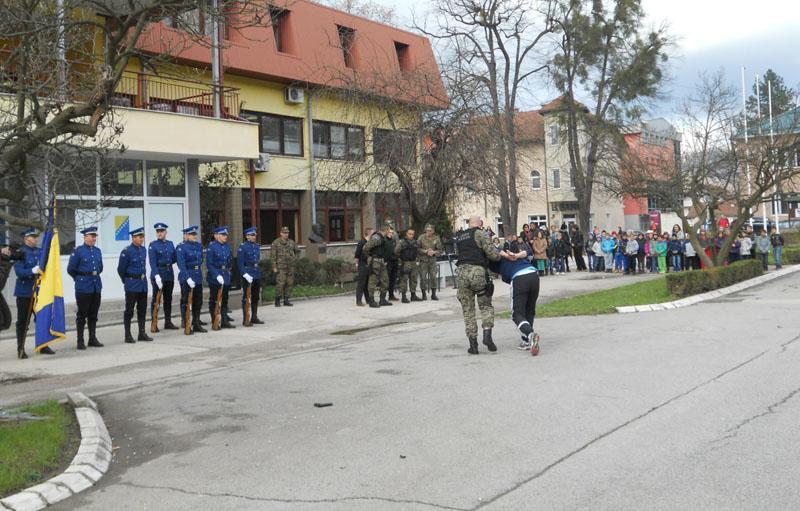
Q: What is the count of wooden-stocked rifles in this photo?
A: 4